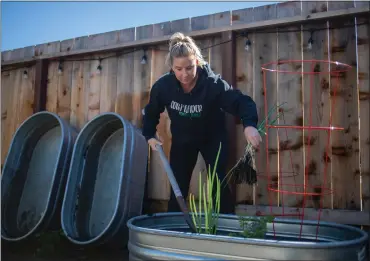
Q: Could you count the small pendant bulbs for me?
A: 6